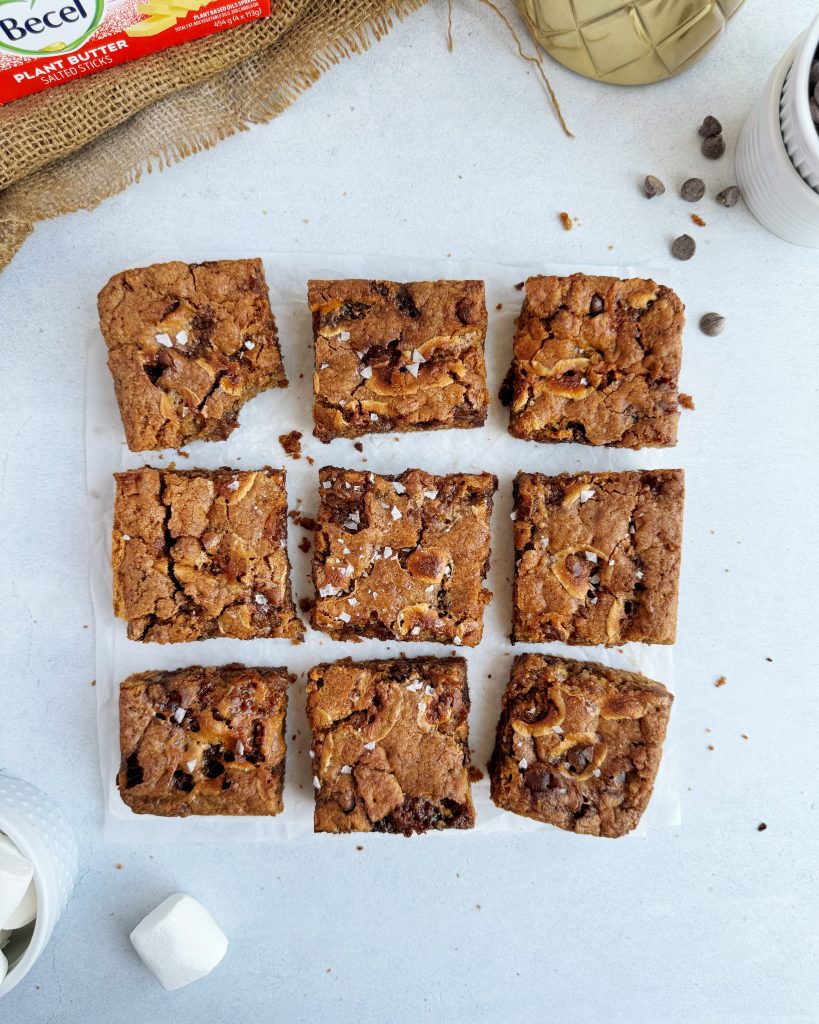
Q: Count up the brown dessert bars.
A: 9